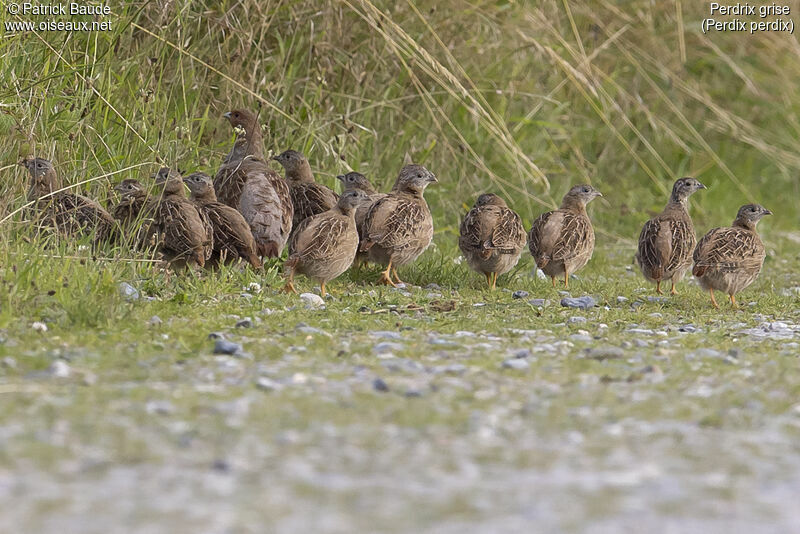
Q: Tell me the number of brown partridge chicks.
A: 12